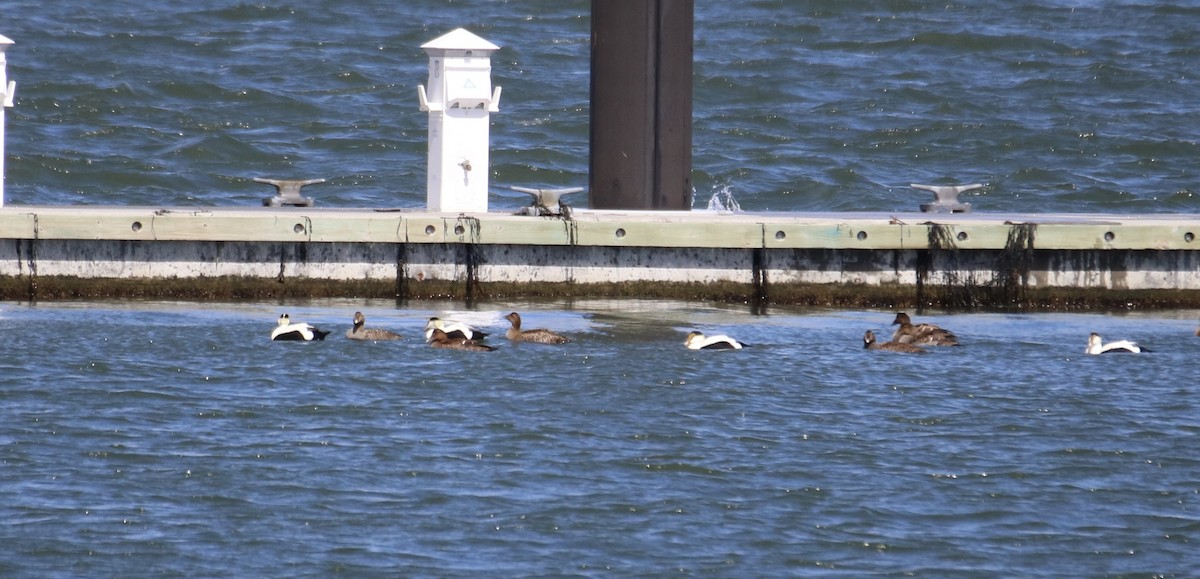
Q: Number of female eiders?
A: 5